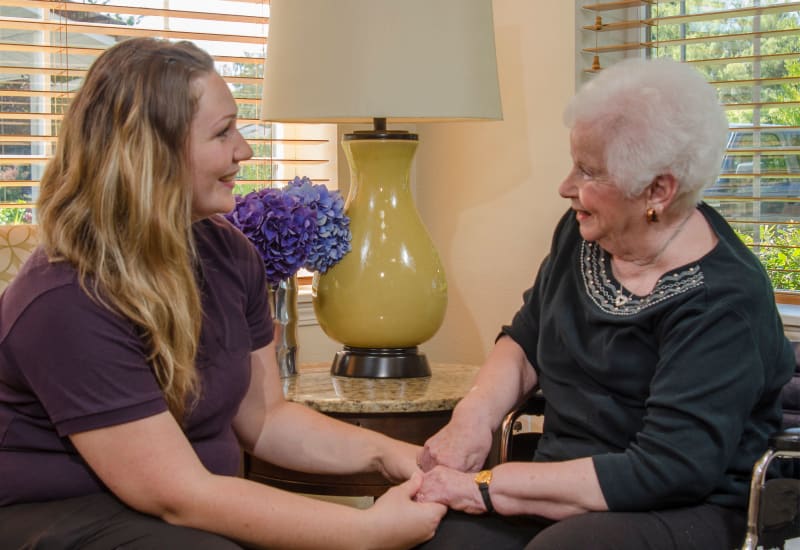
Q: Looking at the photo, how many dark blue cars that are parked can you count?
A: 1